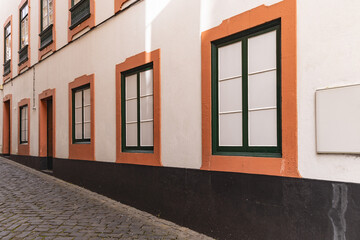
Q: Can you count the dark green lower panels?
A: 4